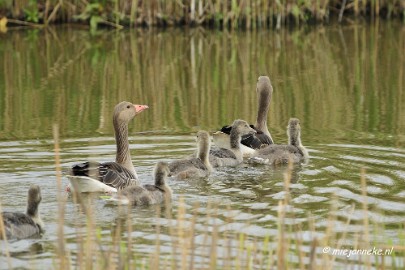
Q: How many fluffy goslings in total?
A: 5